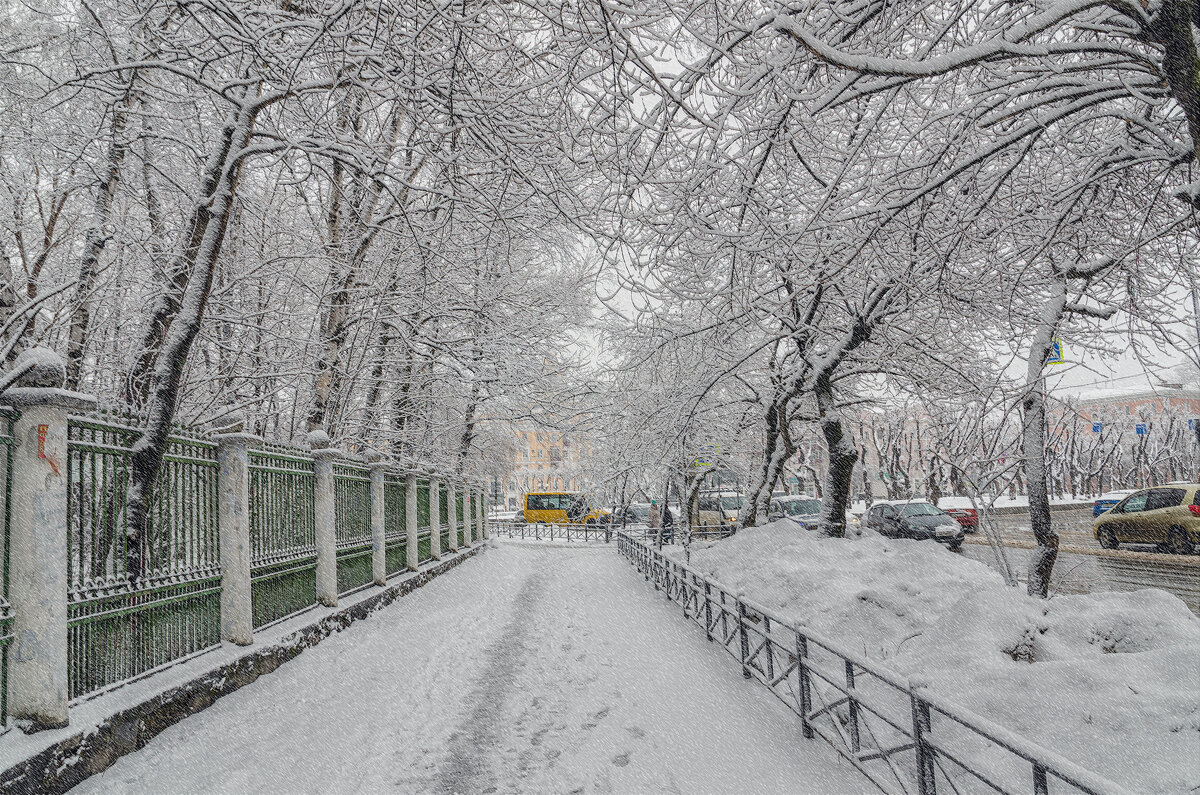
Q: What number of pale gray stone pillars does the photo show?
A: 10